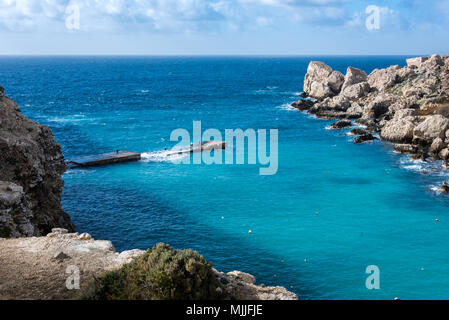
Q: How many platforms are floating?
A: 2